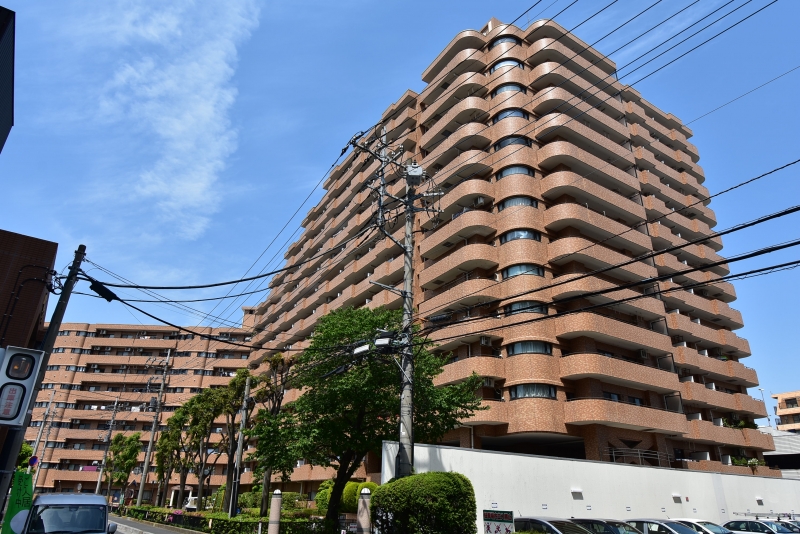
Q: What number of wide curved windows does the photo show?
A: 12